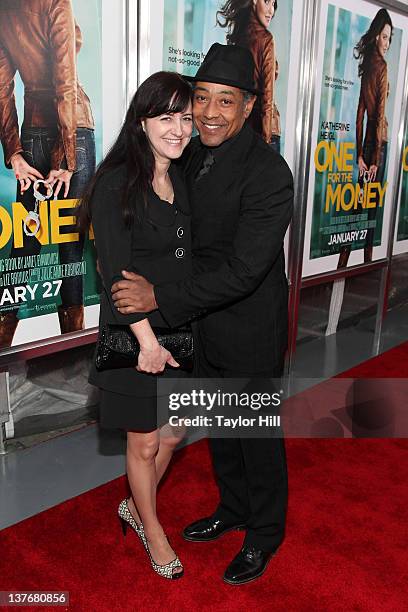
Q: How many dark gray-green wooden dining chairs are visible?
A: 0